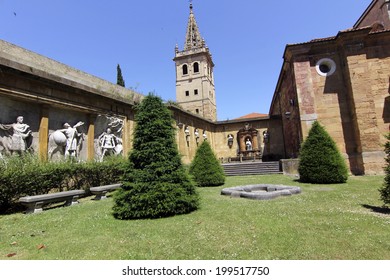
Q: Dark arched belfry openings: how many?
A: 2